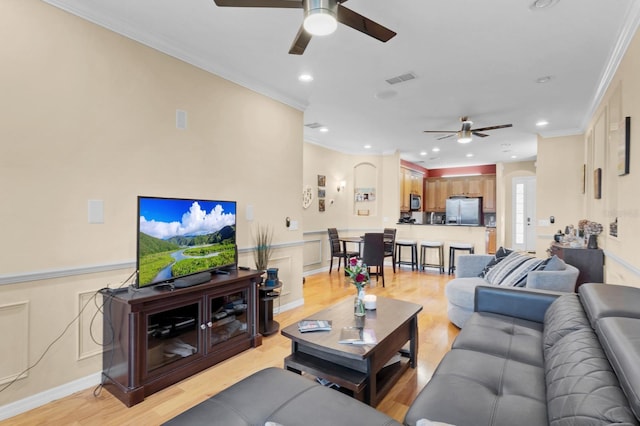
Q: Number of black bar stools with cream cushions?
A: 3